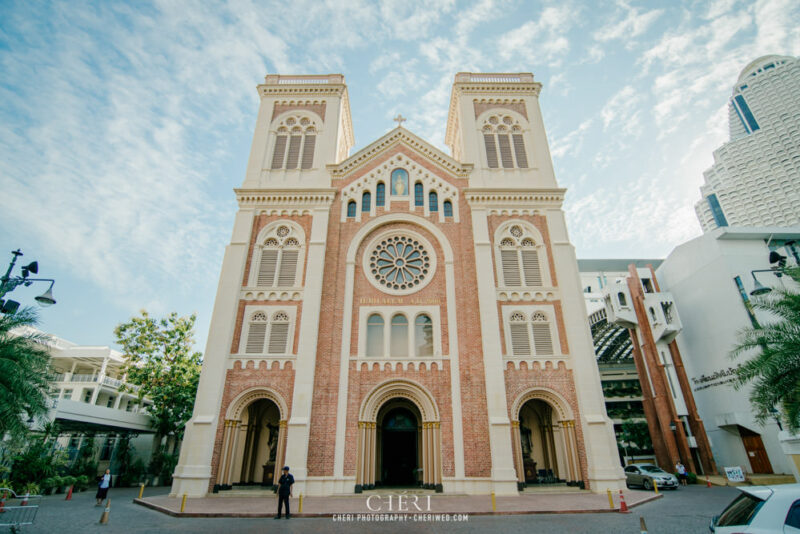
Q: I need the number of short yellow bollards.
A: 6